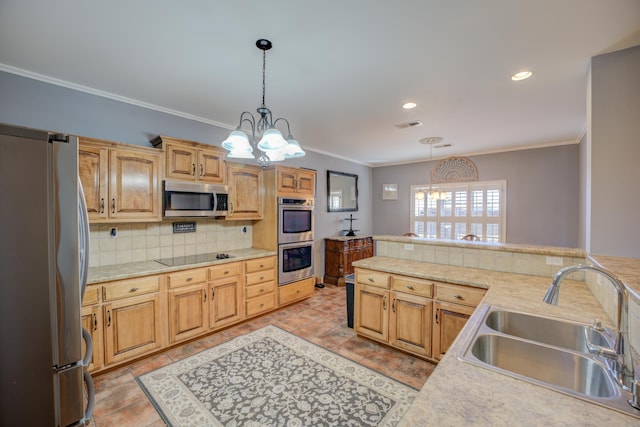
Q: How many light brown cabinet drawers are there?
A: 12